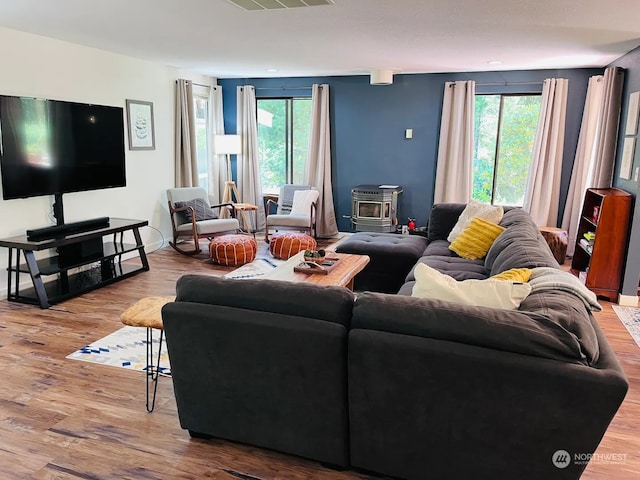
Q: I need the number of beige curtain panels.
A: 8